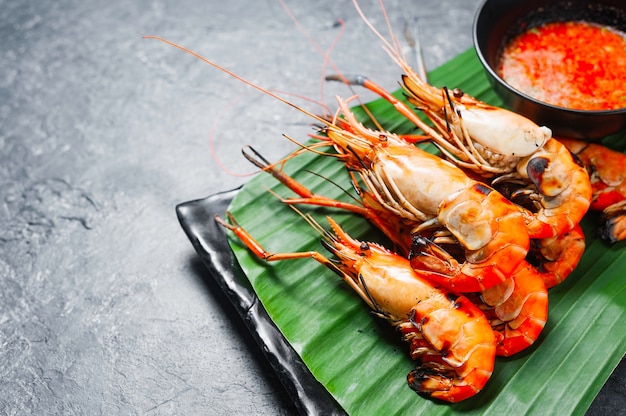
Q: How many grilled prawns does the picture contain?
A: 6